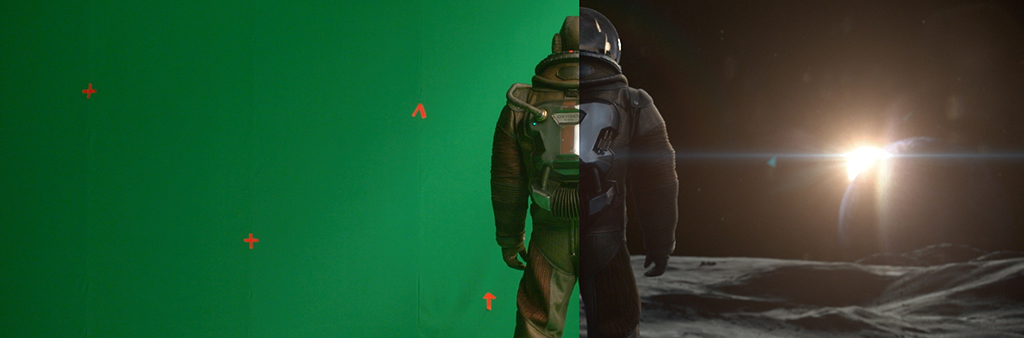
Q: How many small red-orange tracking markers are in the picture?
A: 4